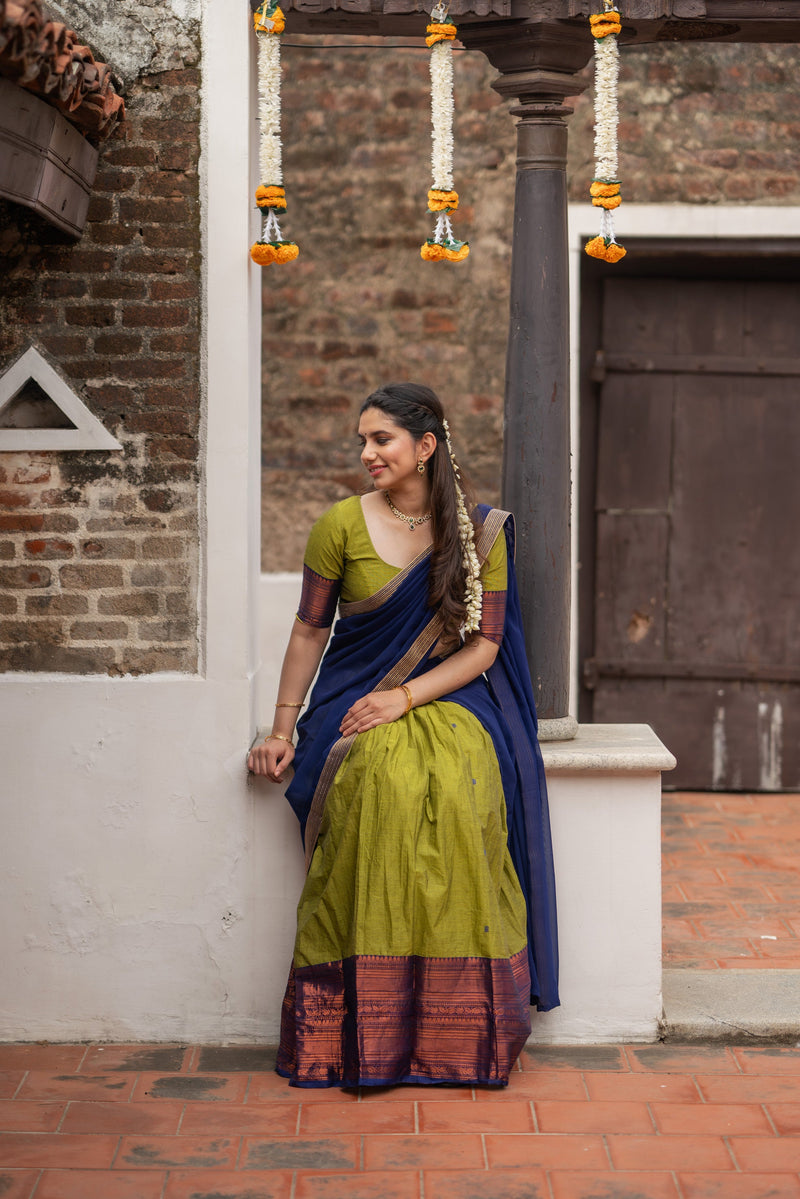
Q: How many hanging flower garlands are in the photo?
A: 3